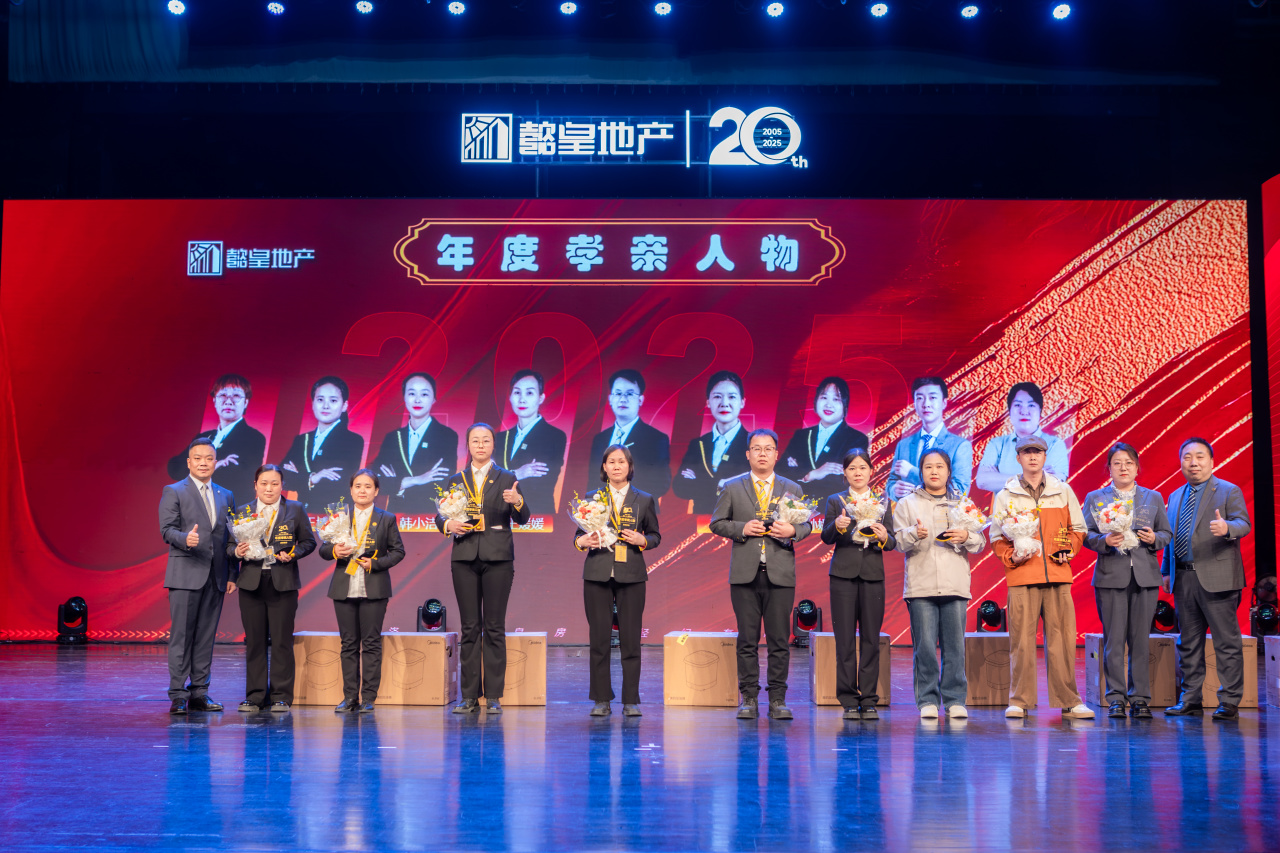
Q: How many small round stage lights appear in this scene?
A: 10